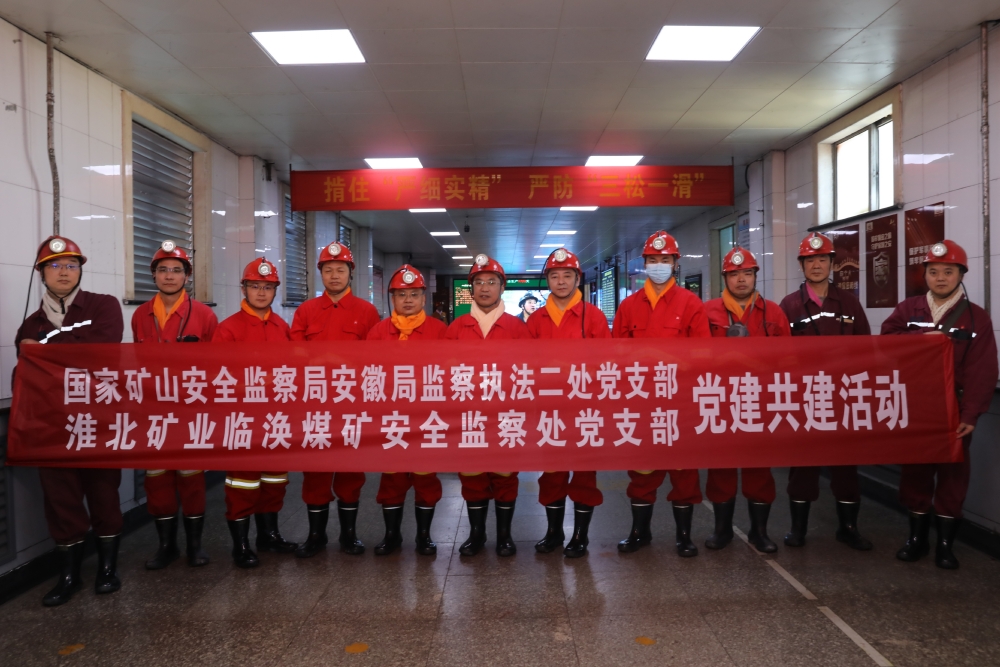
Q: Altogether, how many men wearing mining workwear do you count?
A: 11